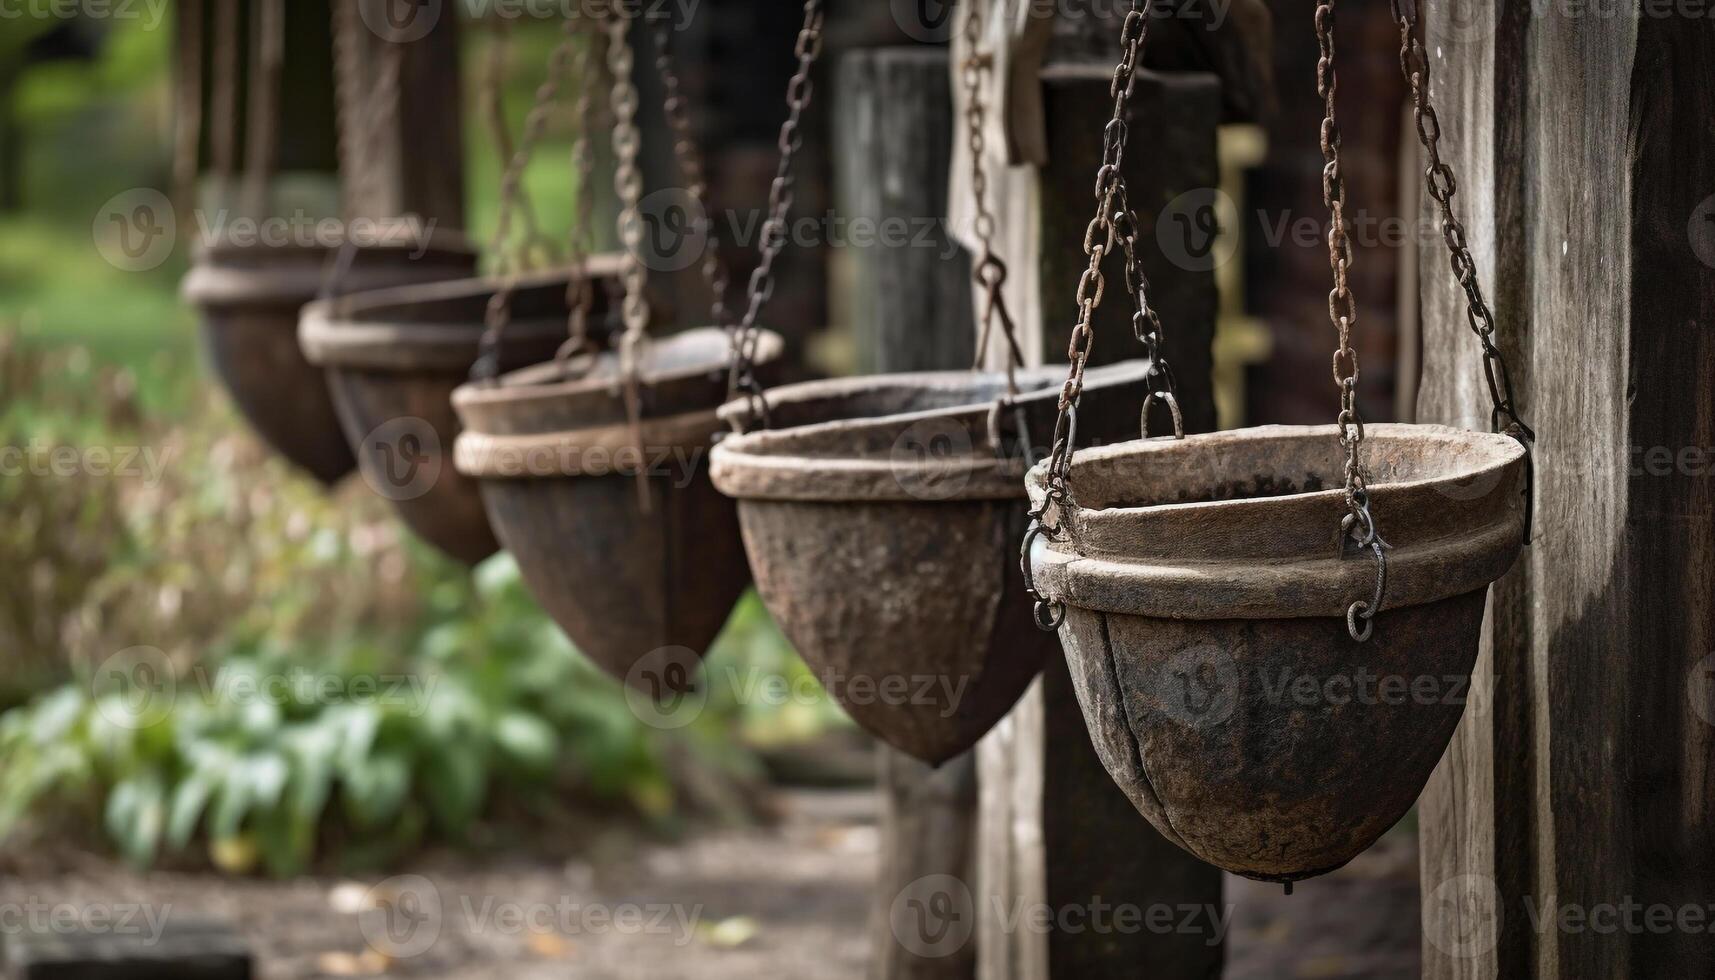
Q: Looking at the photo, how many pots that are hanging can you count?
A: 5